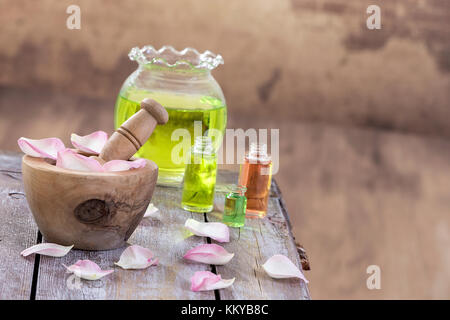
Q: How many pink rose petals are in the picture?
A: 12